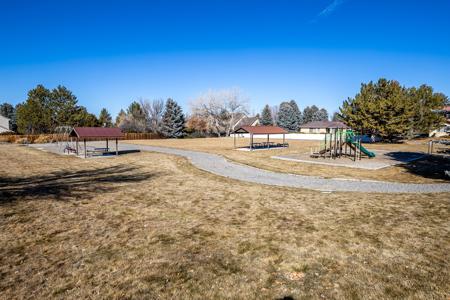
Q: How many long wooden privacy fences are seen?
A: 1